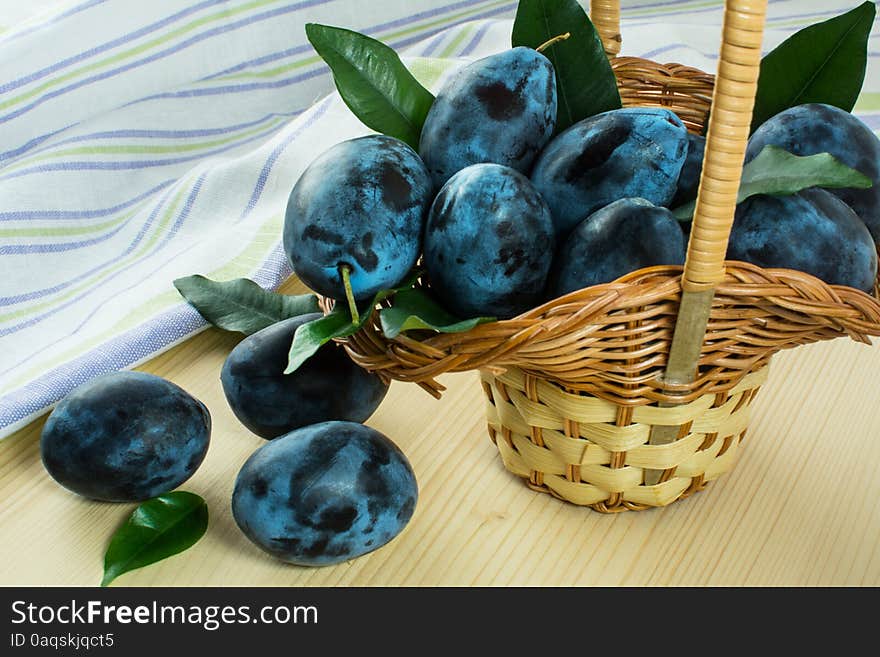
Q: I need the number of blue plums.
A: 11